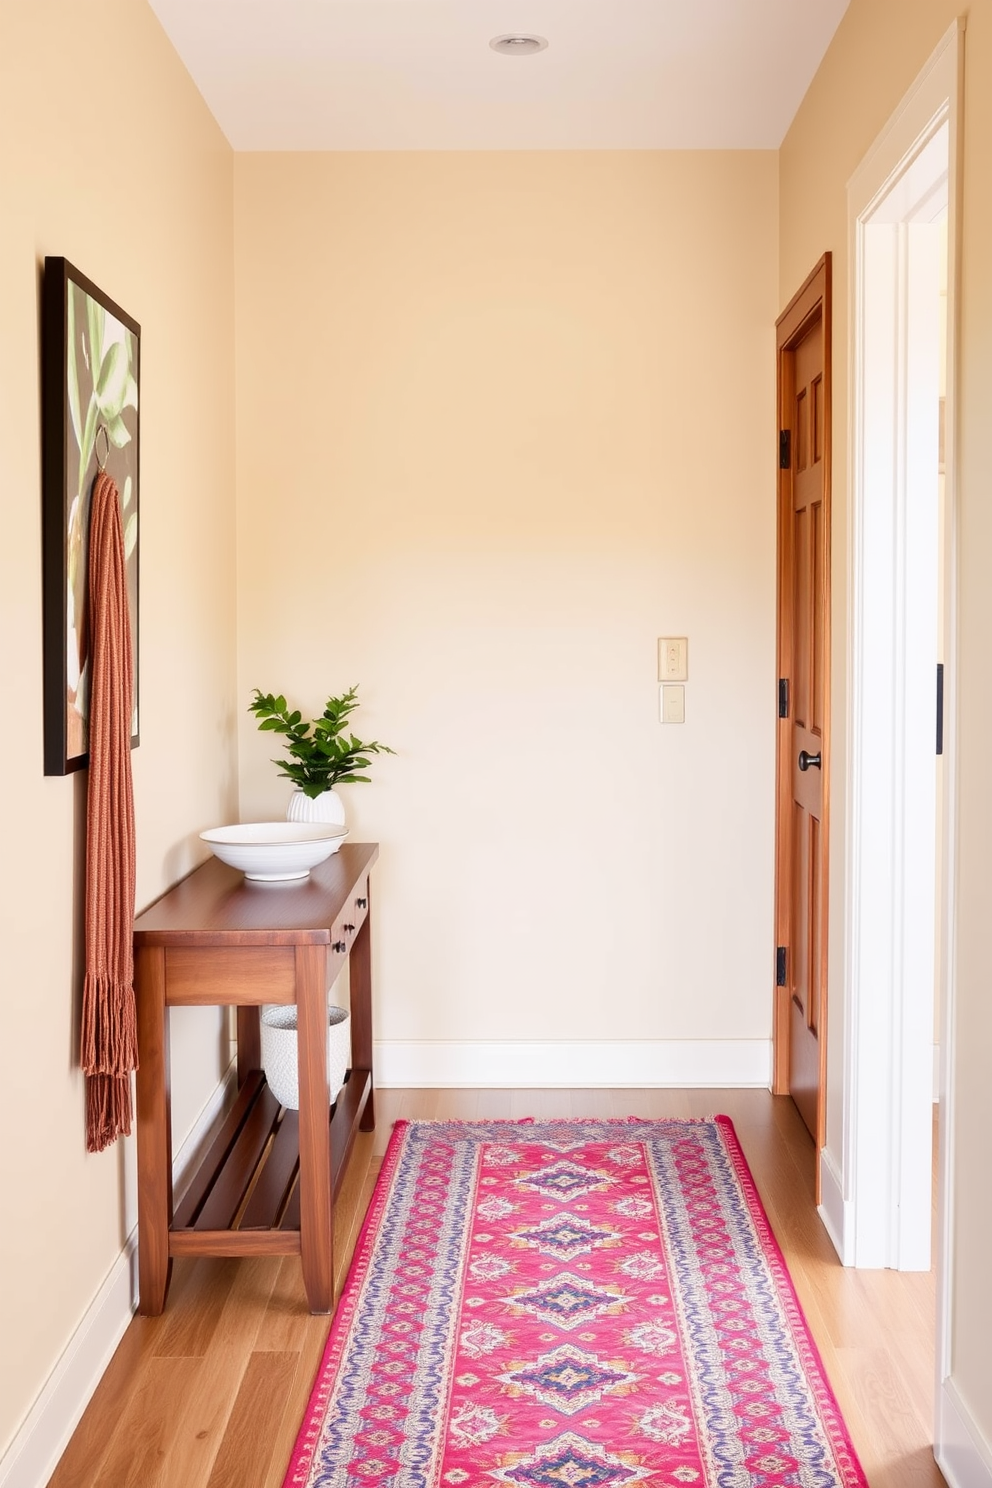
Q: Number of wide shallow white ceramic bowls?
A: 1